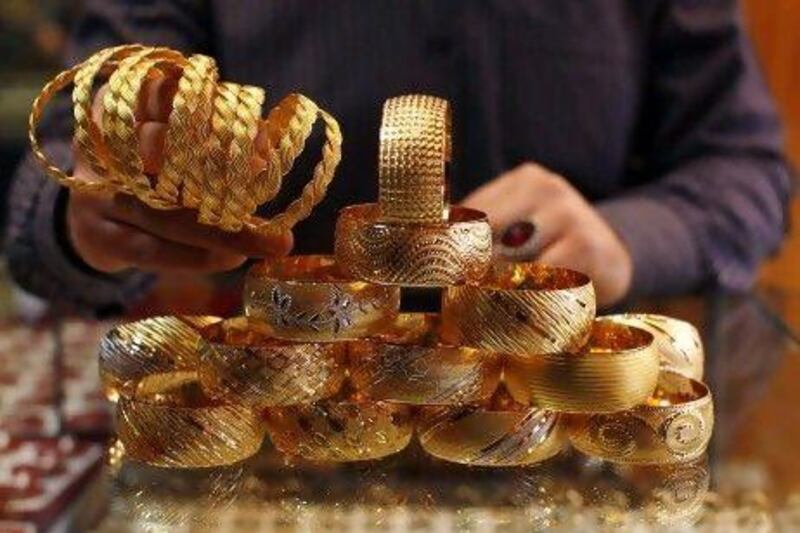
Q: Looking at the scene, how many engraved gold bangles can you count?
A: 13